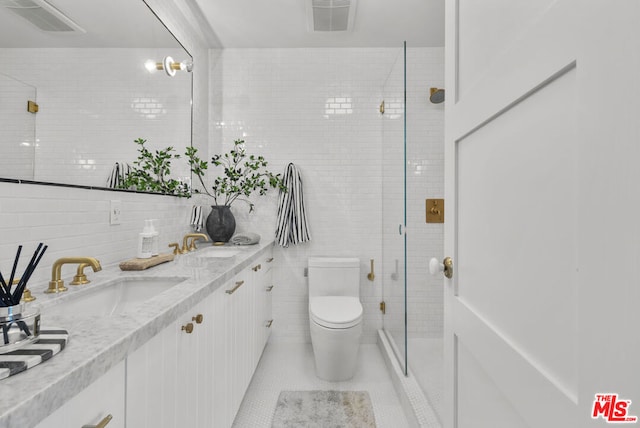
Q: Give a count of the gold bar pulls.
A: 5